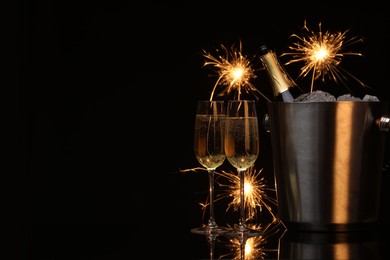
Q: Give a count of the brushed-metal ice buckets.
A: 1